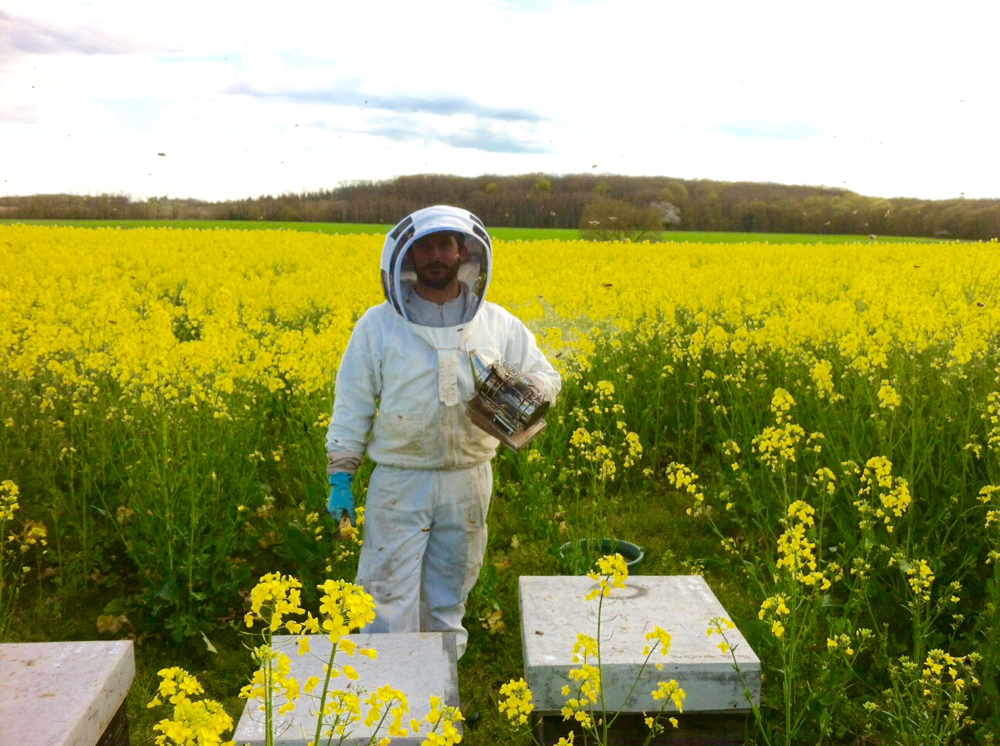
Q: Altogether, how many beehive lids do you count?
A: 3